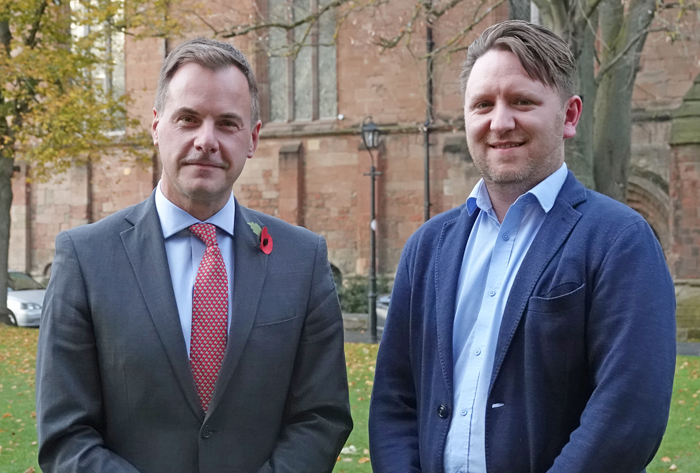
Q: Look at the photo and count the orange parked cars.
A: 0